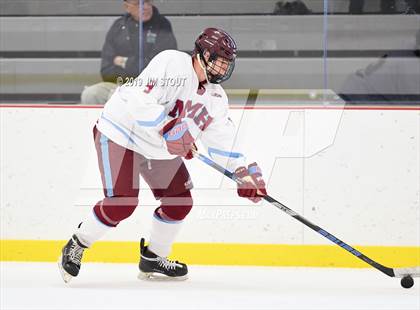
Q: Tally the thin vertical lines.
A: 2